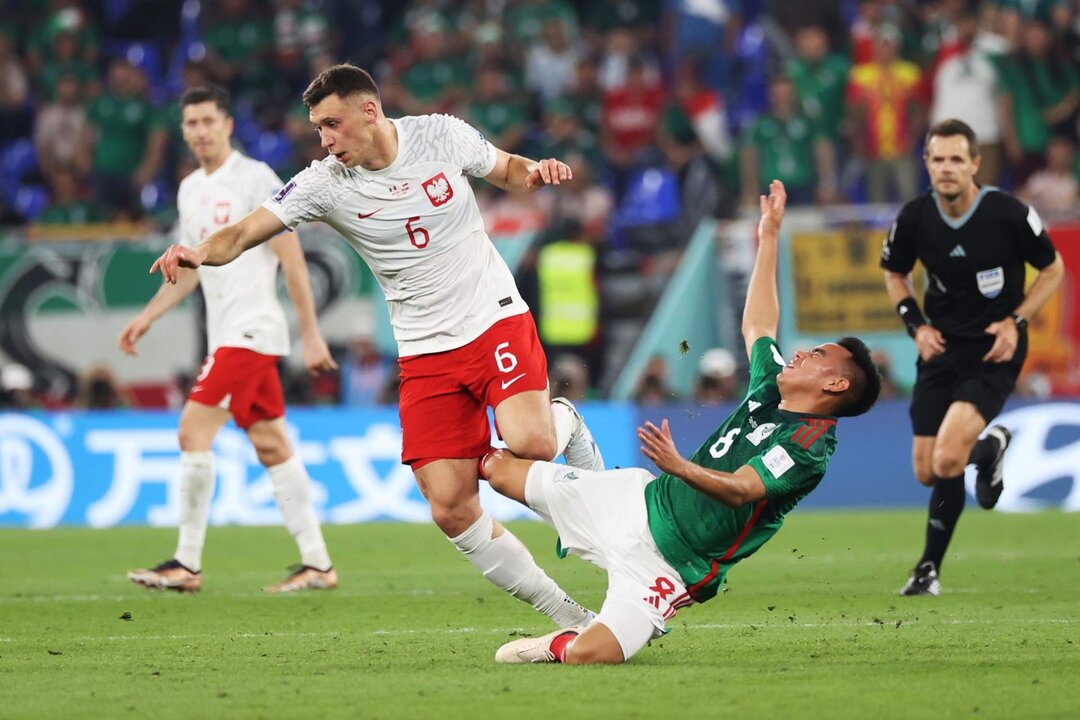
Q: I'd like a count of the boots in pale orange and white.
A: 2